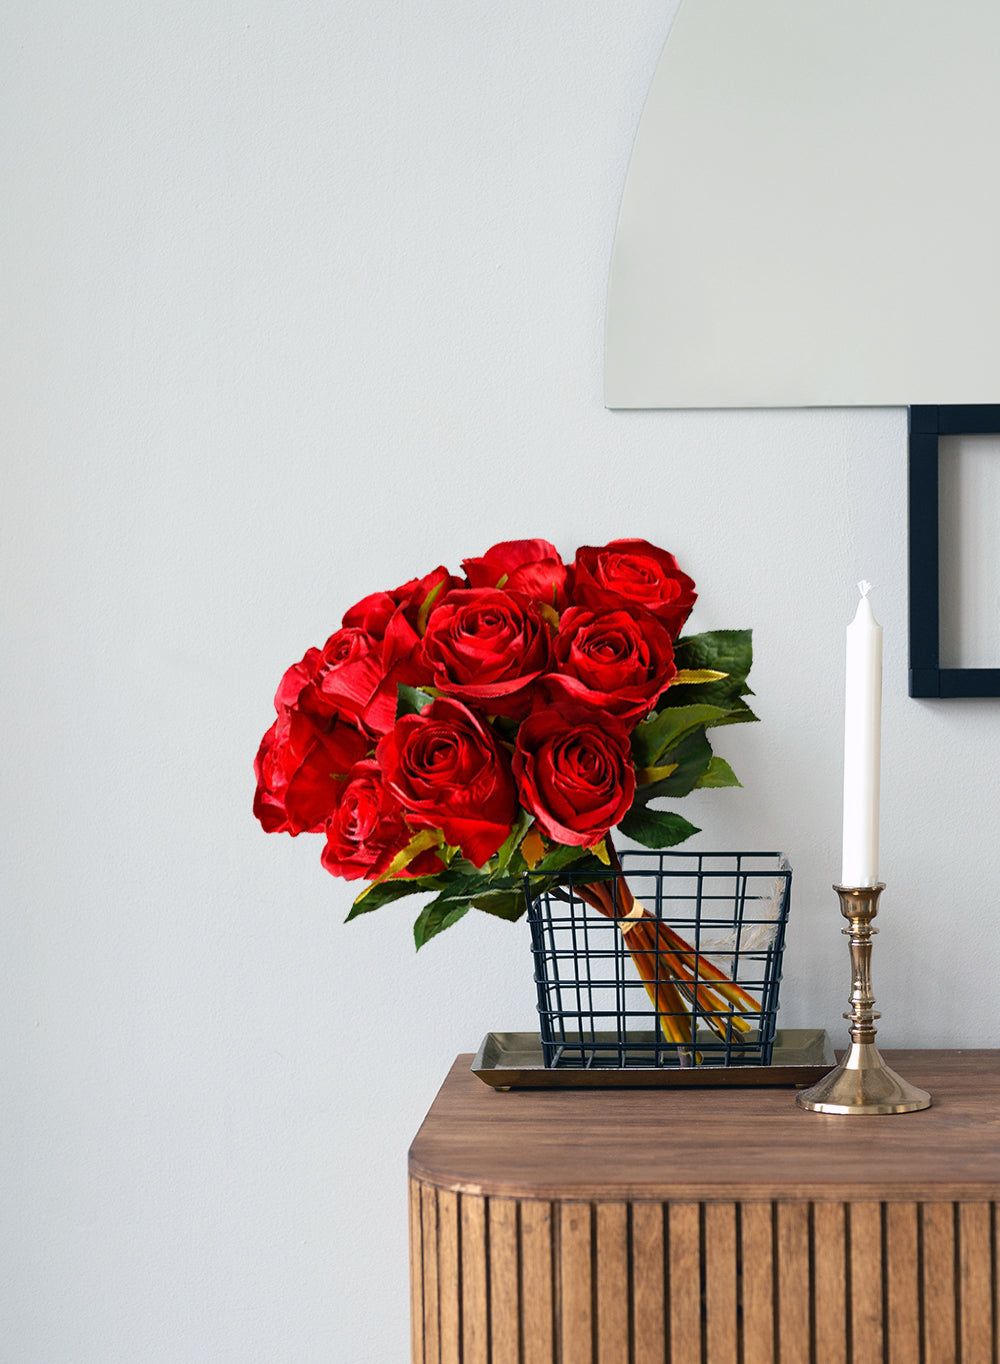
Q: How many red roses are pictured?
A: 11